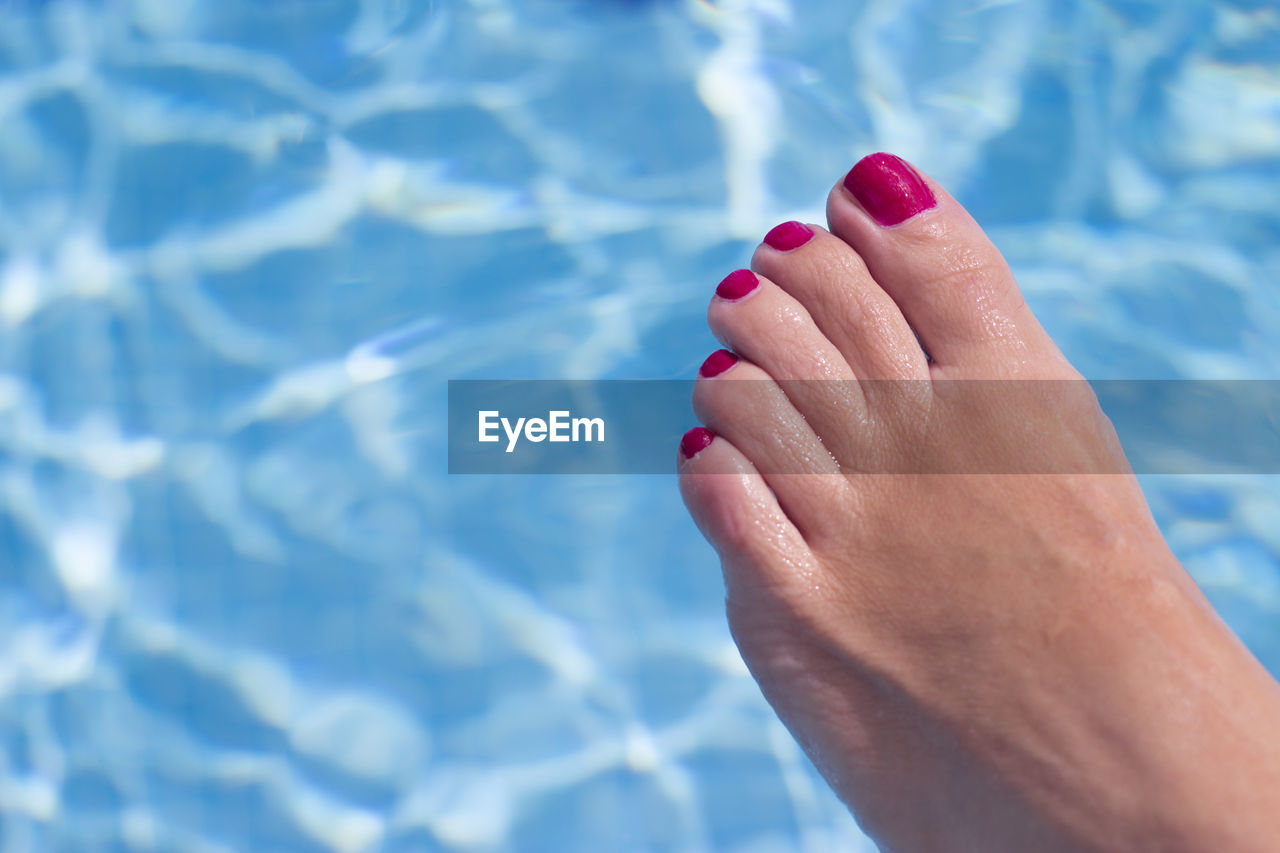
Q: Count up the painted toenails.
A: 5